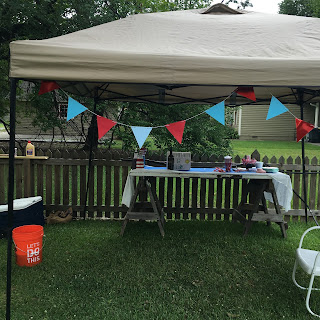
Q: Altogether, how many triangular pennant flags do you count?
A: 9